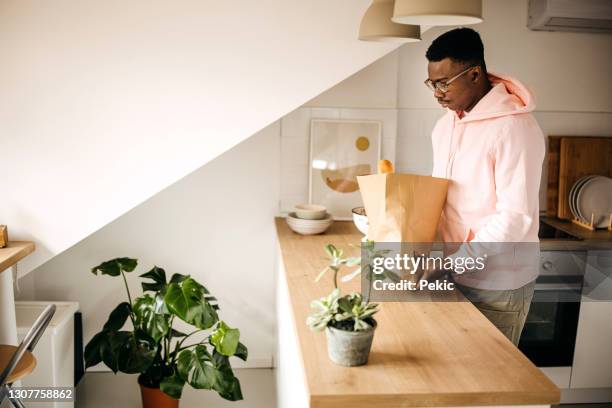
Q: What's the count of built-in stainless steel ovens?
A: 1